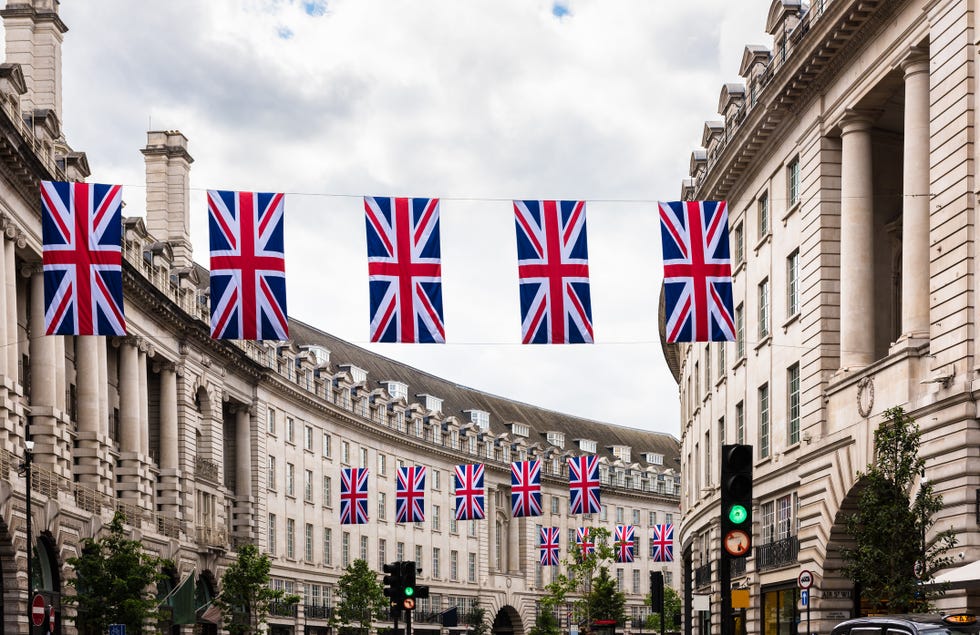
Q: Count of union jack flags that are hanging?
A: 14